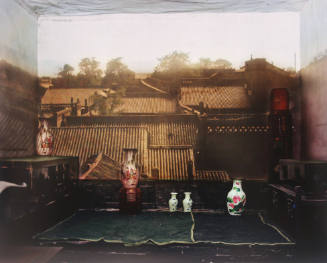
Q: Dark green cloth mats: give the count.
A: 2